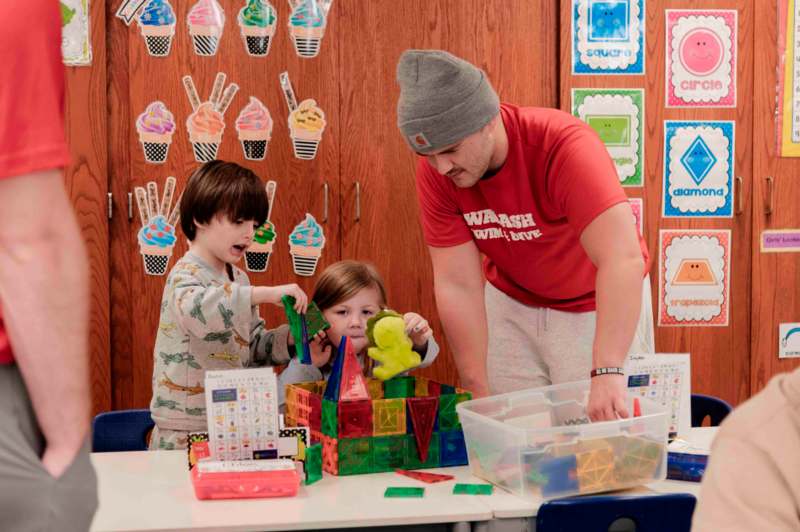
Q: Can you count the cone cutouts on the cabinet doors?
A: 11